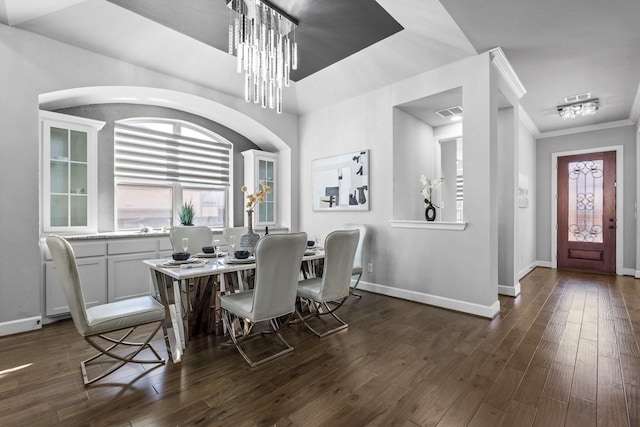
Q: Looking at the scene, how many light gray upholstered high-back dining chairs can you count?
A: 6